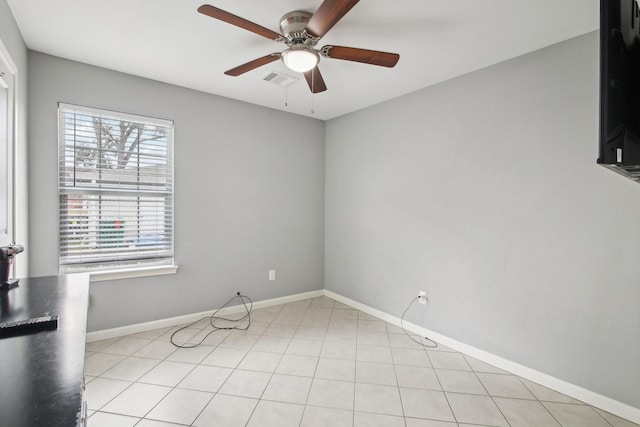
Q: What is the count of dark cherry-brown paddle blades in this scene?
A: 5